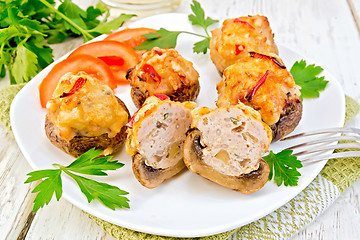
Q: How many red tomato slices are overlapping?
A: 3